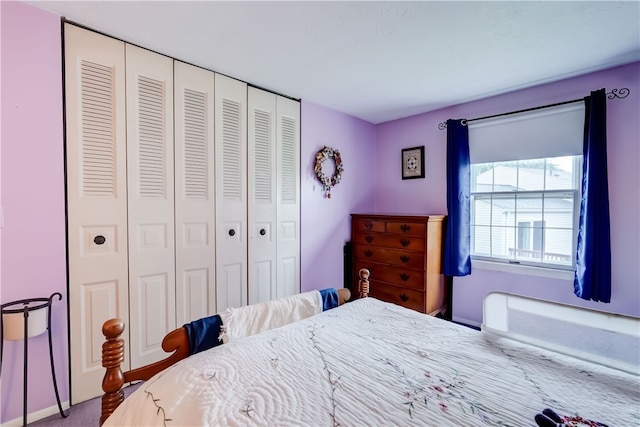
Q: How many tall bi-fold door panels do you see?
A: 6